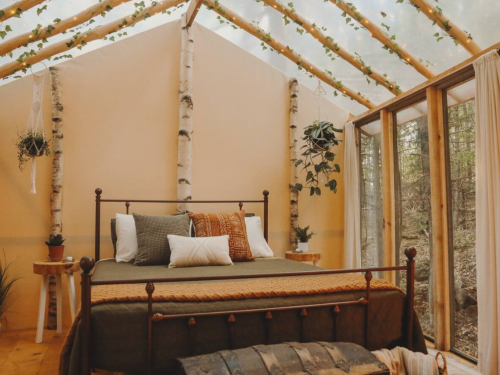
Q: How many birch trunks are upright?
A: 3